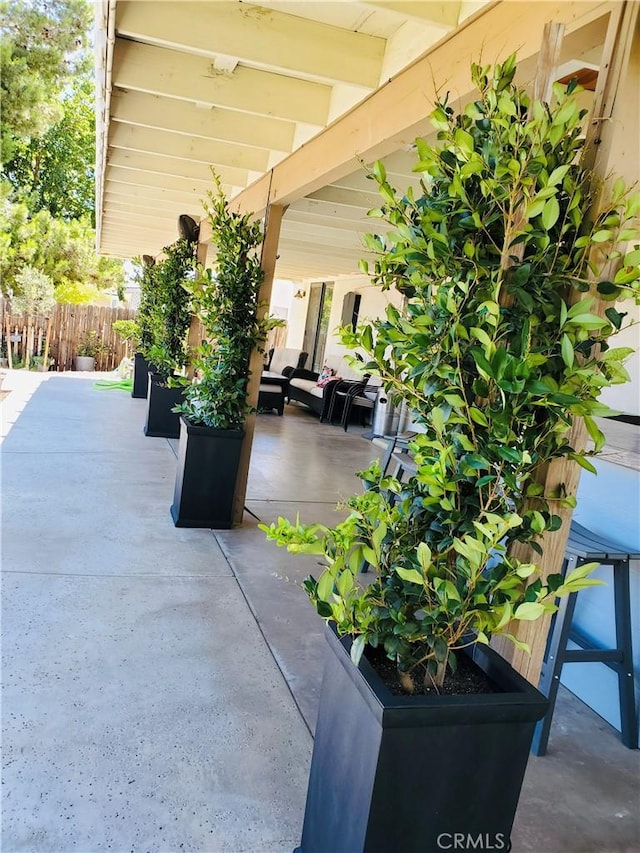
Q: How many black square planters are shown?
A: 4